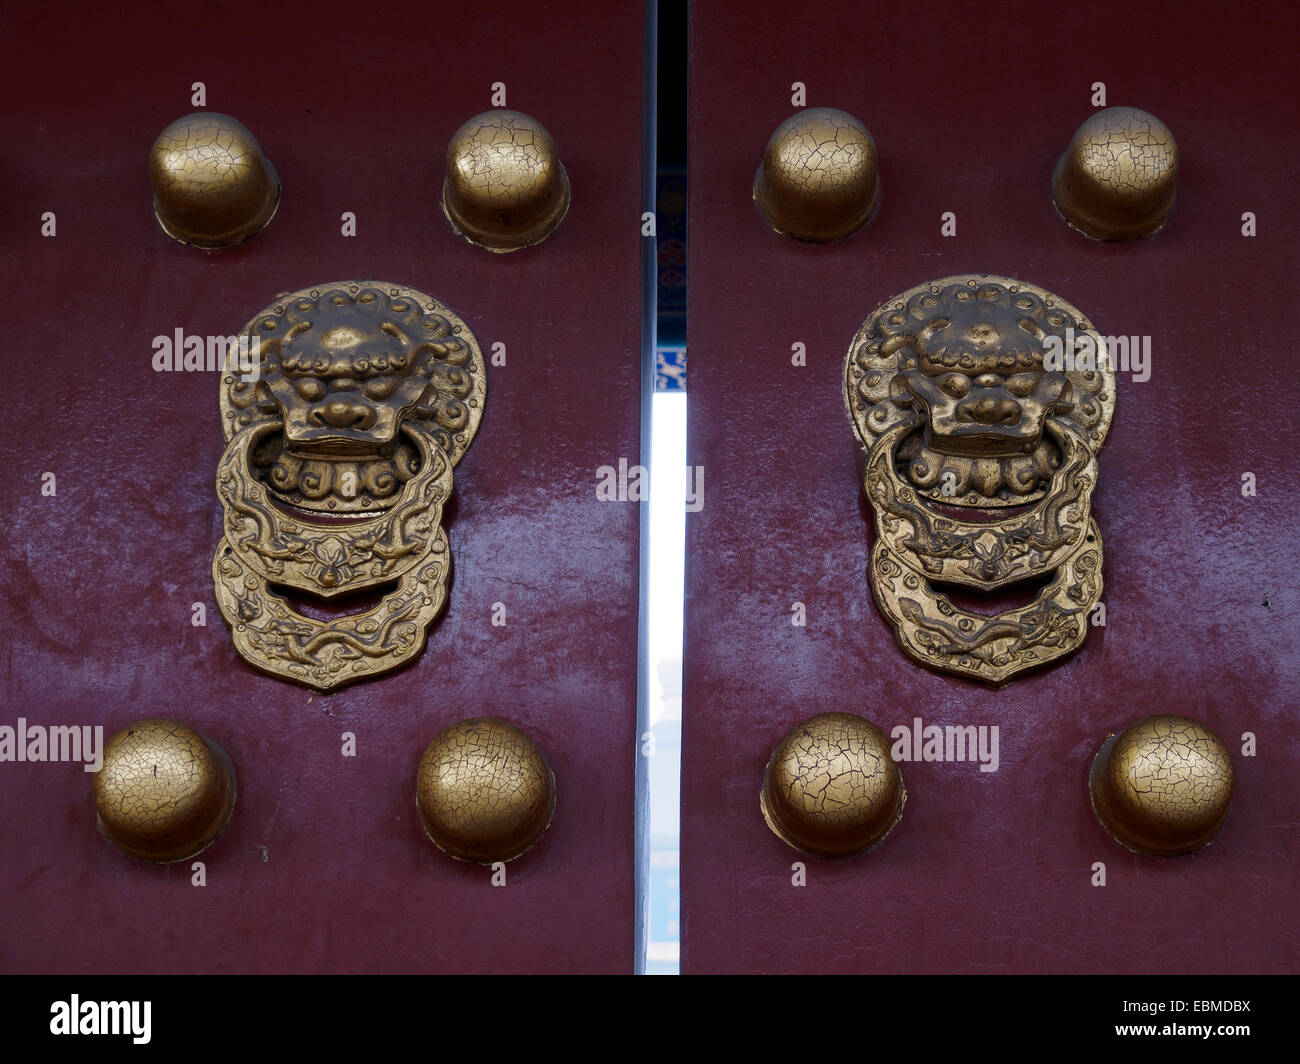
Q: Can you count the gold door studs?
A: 8